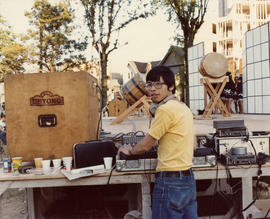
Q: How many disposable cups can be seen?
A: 6